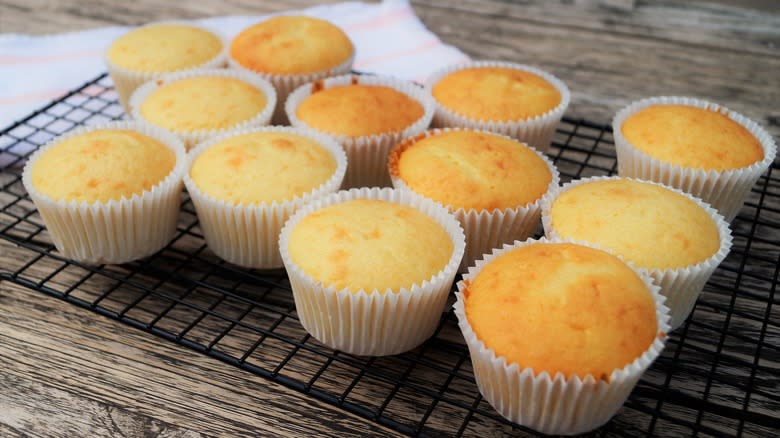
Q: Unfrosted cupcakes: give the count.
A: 12